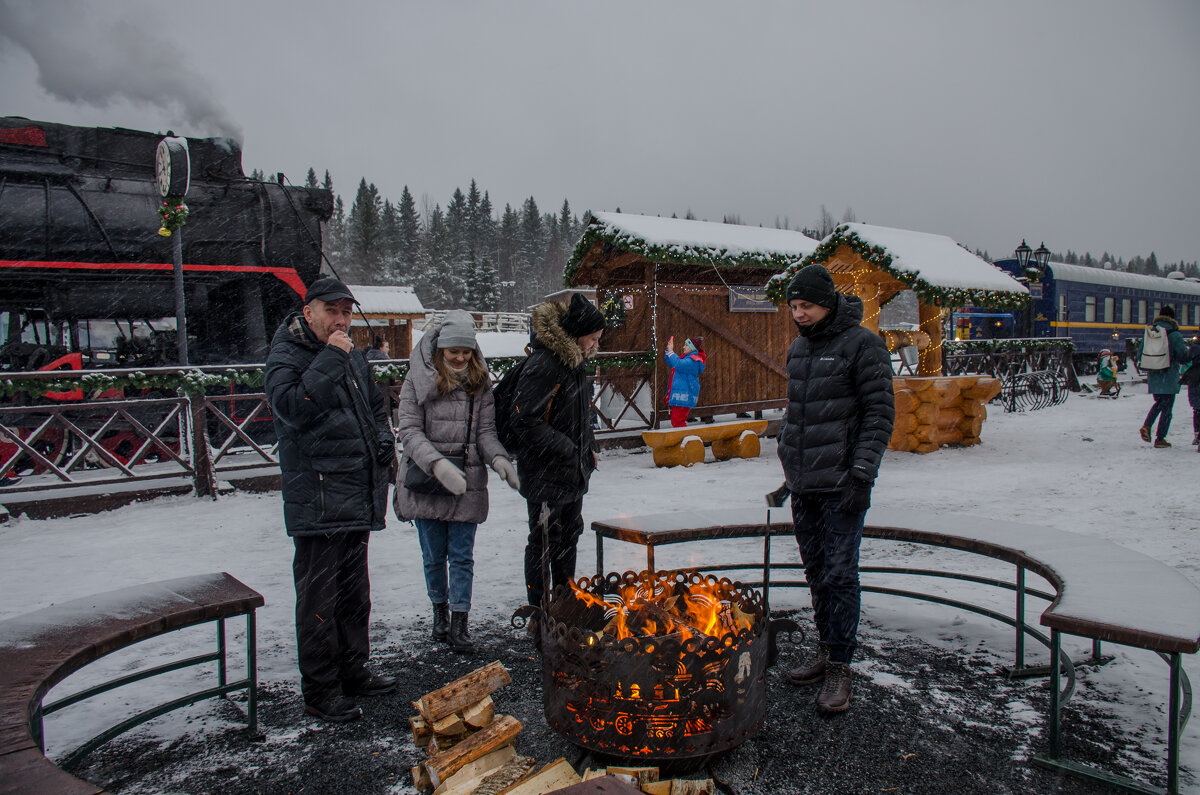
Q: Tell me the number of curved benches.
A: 2